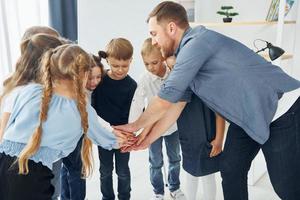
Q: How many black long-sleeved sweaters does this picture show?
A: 1